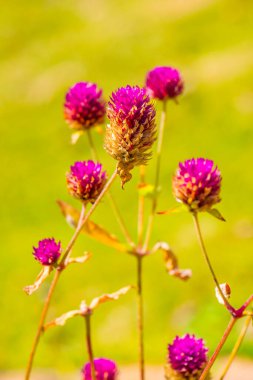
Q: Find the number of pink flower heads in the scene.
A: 8